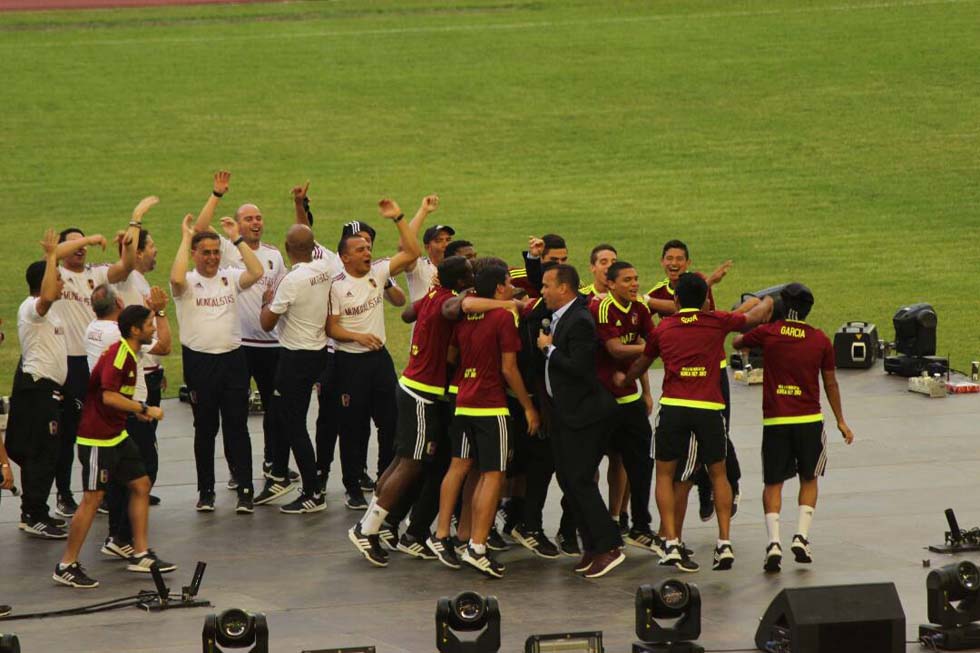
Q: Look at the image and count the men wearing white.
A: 10